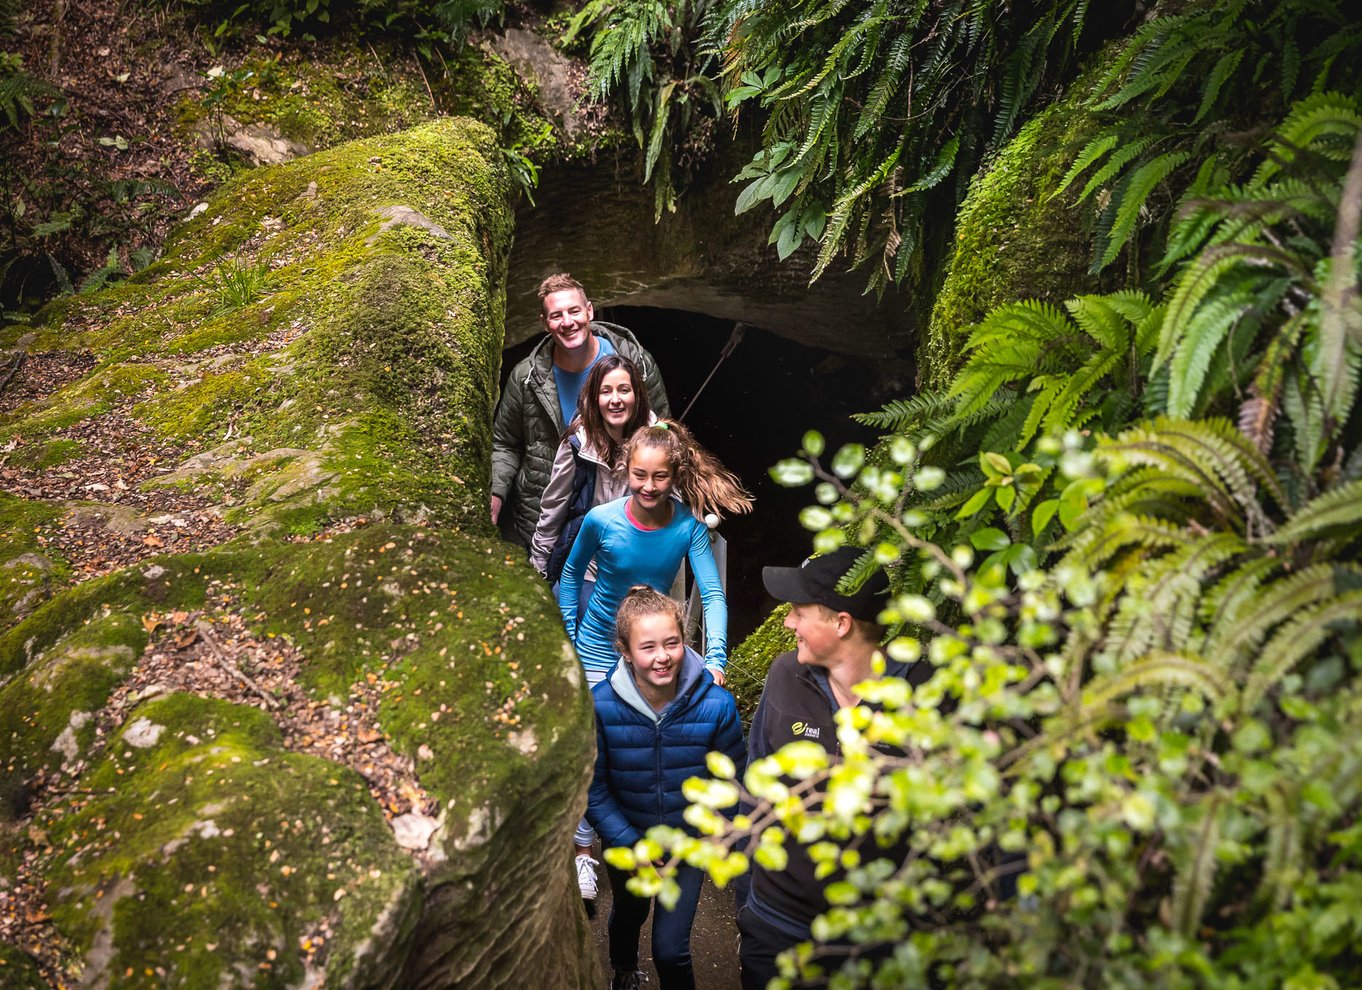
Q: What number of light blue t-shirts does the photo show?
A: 2